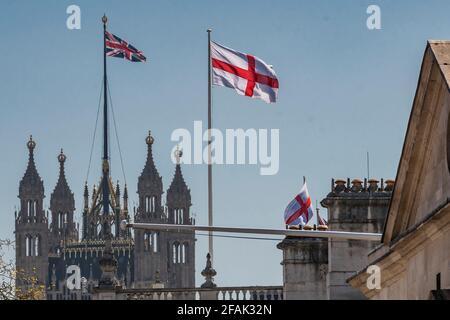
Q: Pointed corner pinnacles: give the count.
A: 4